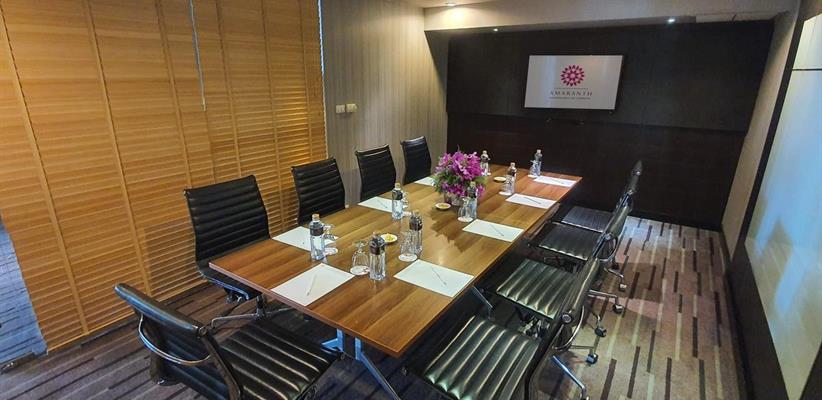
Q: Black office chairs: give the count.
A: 9